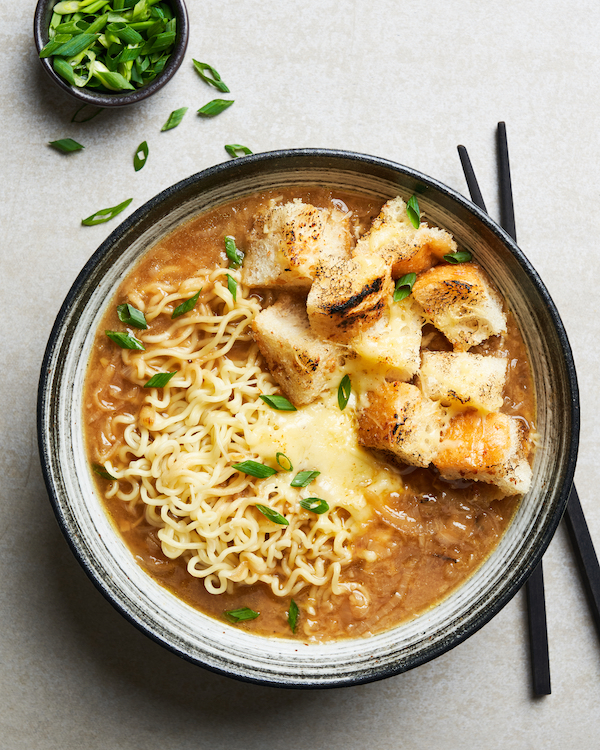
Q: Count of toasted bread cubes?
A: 9